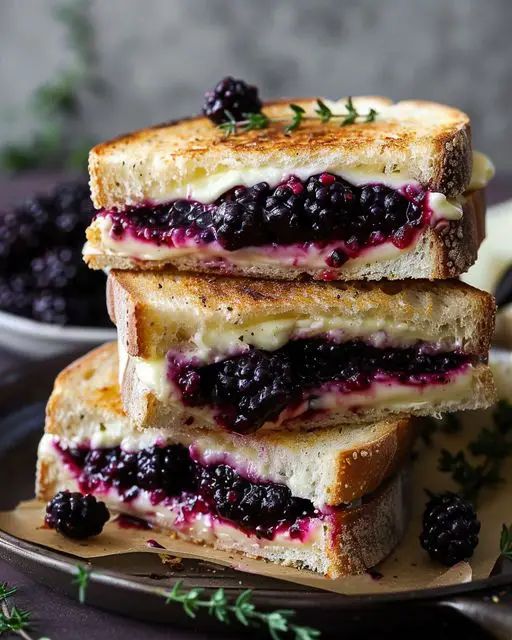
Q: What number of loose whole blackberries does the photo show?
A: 3